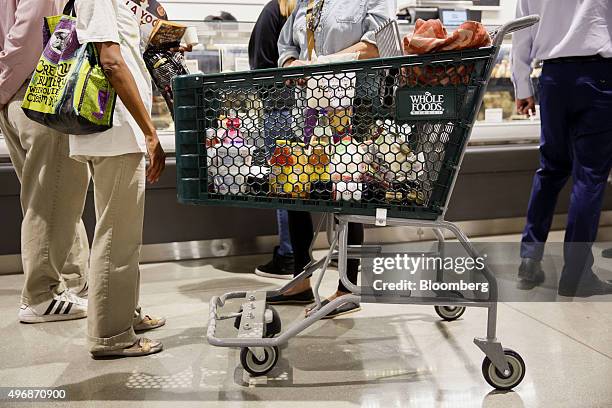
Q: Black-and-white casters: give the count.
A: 3